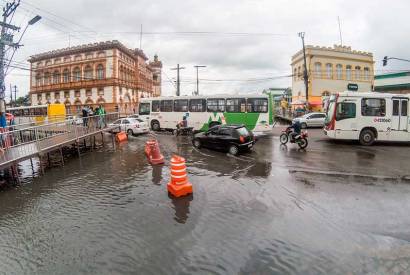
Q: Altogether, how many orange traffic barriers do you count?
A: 3